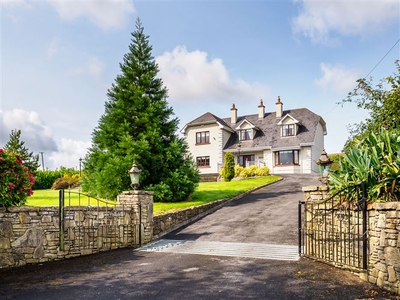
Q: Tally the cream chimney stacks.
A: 3